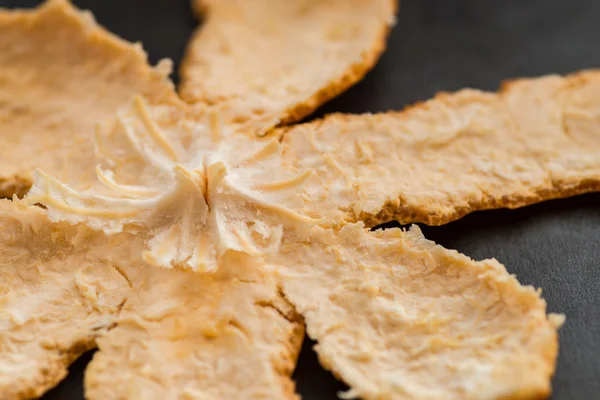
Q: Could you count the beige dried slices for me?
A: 6